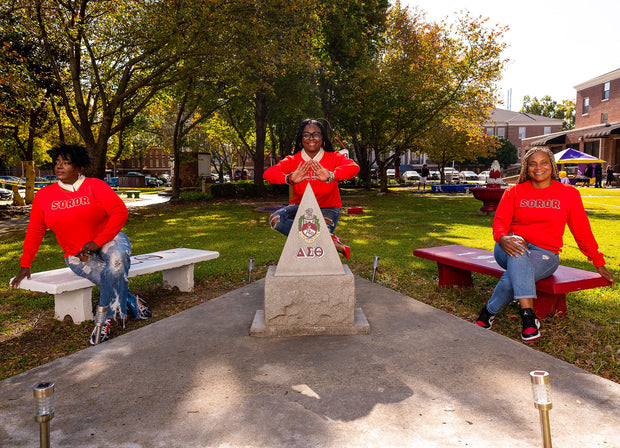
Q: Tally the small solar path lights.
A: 5